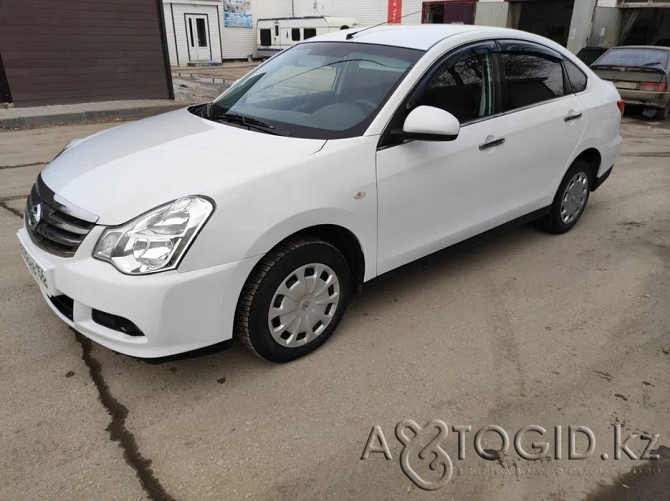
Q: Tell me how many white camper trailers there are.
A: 1